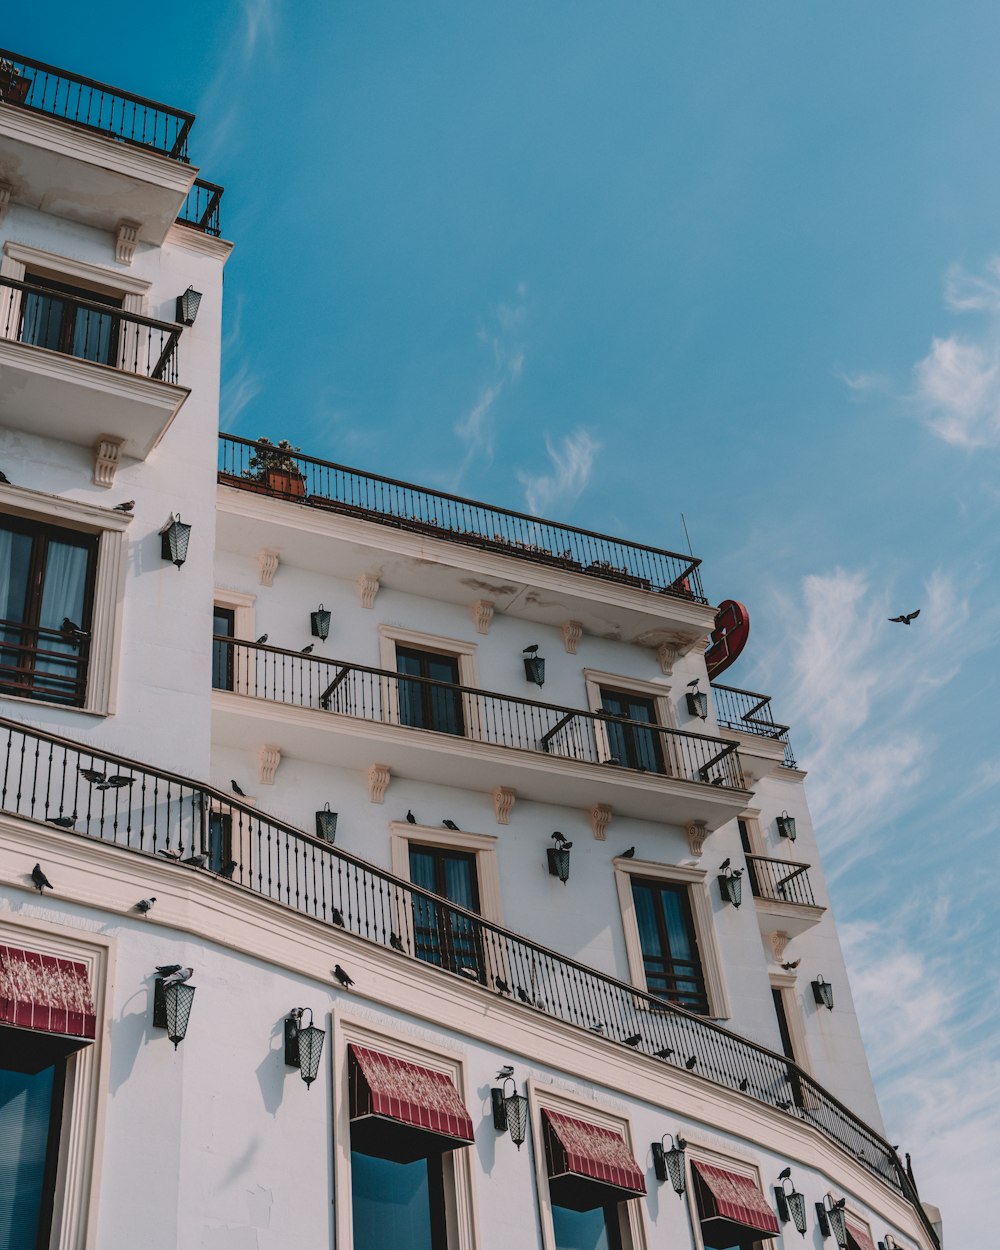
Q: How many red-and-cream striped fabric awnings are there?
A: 5